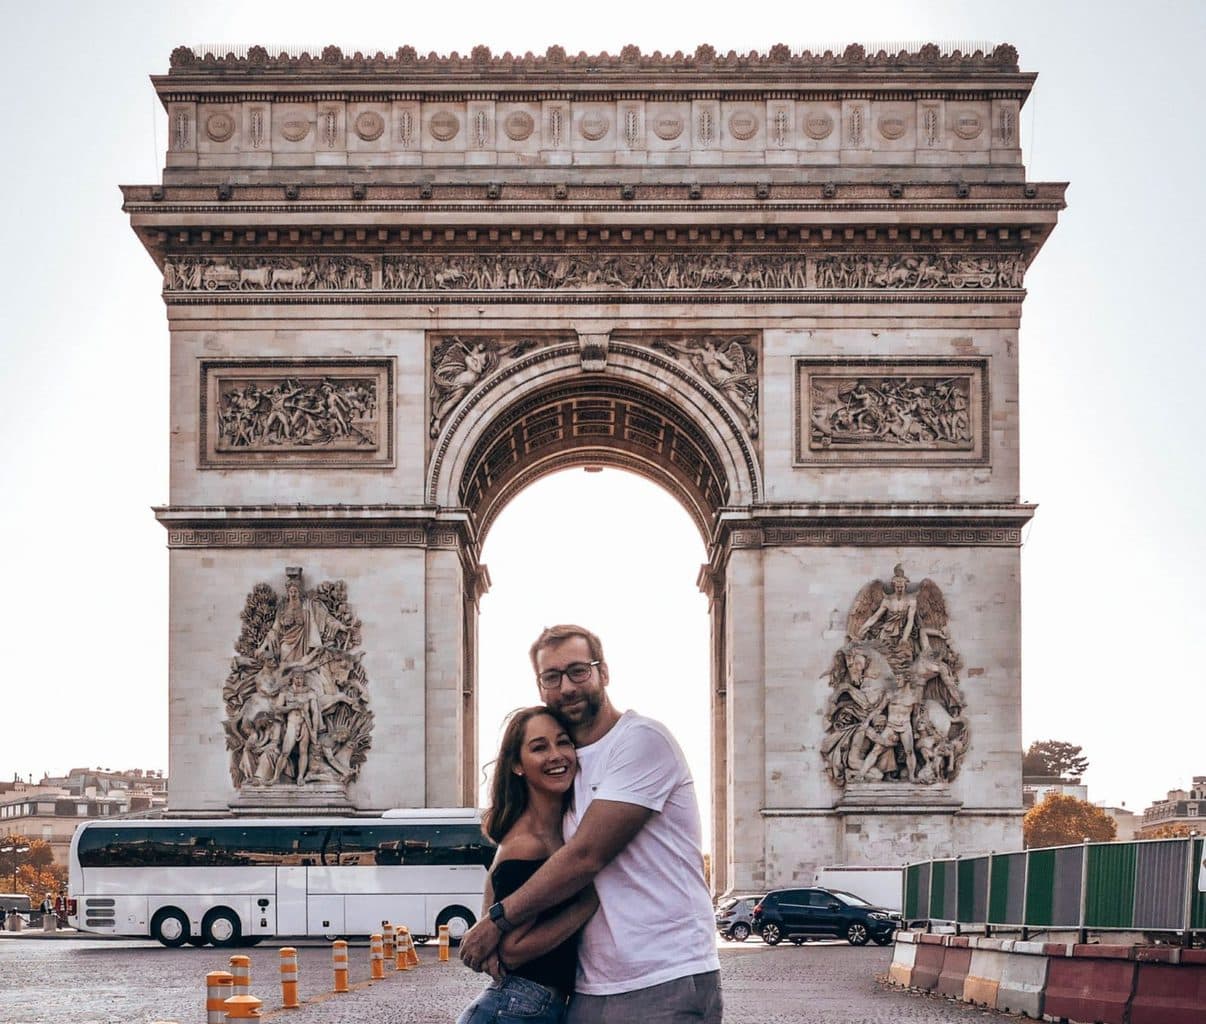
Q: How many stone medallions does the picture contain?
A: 11